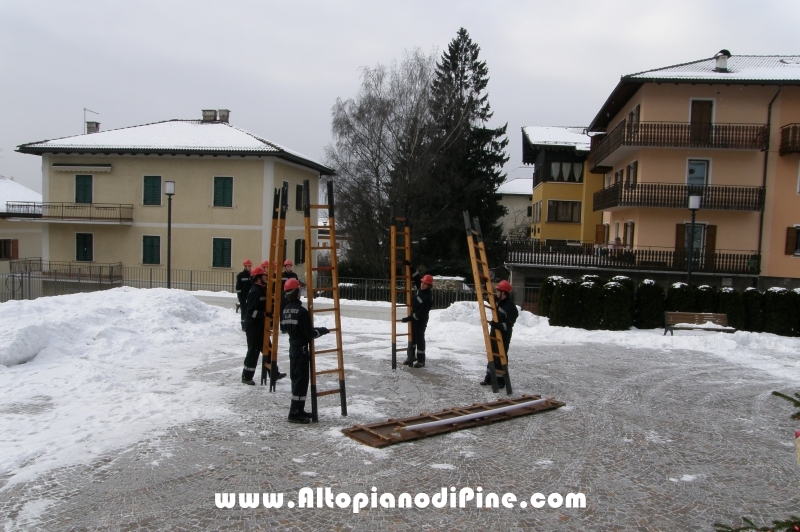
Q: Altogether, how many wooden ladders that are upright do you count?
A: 4